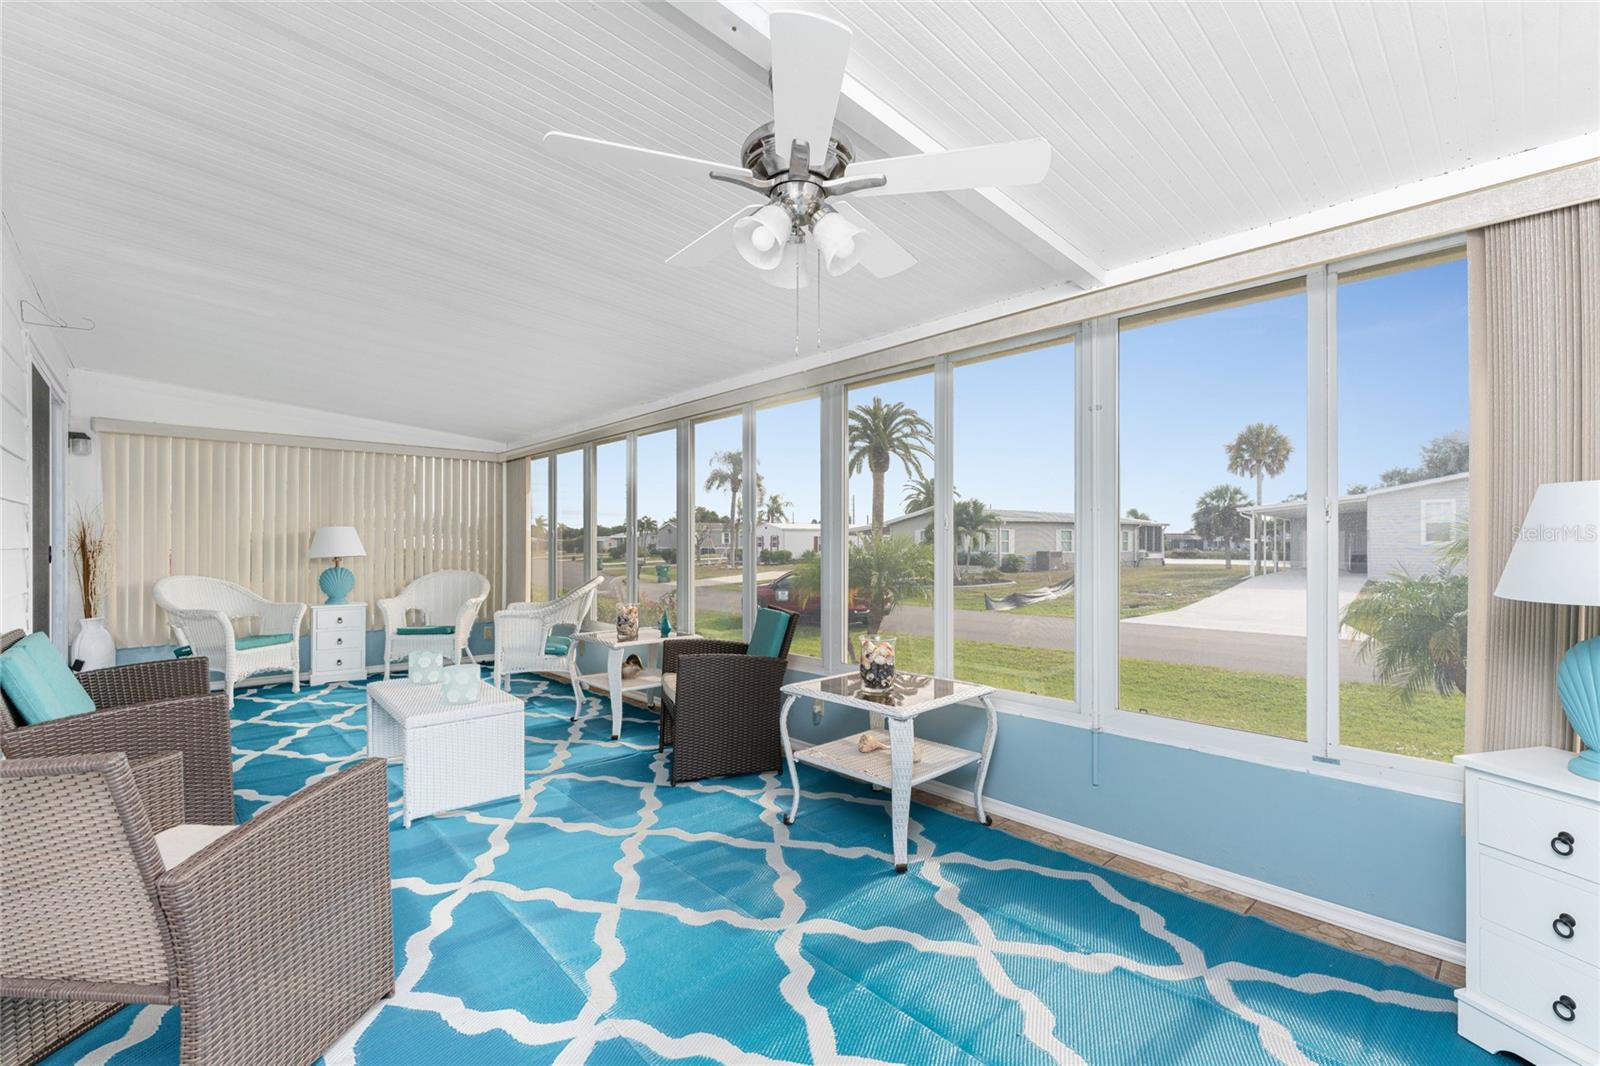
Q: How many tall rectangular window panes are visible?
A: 10